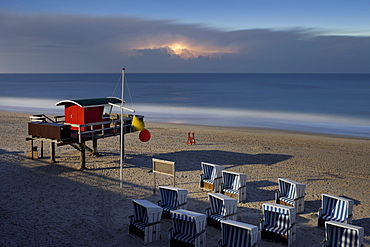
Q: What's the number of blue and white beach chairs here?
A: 11